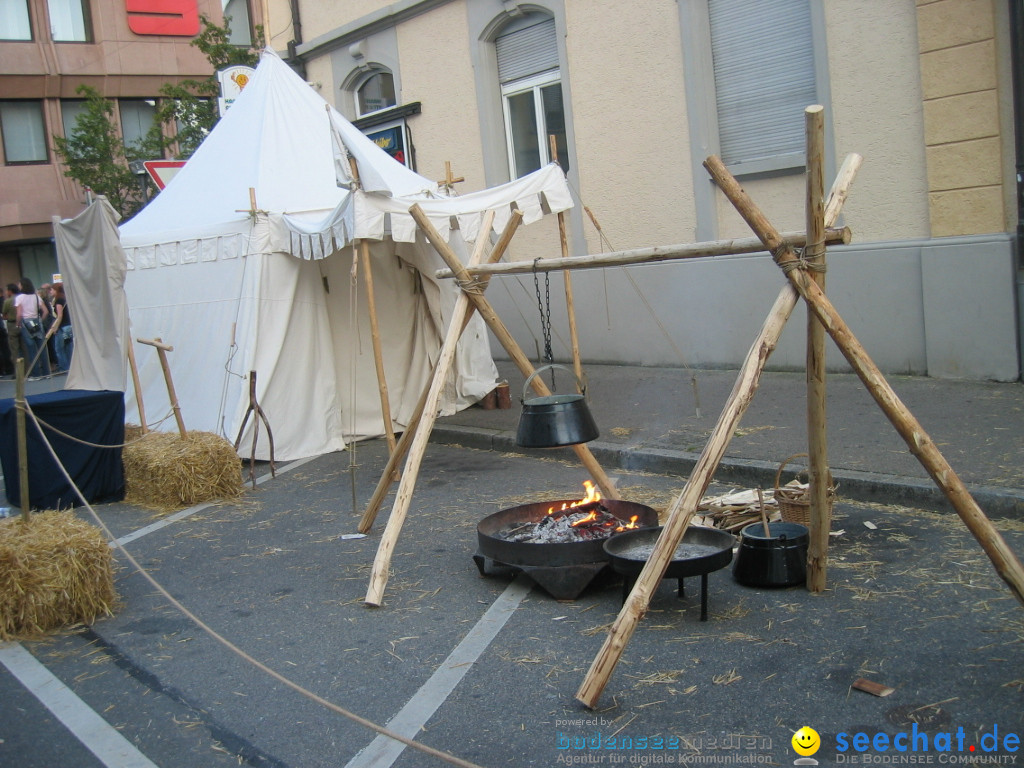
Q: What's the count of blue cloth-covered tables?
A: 1